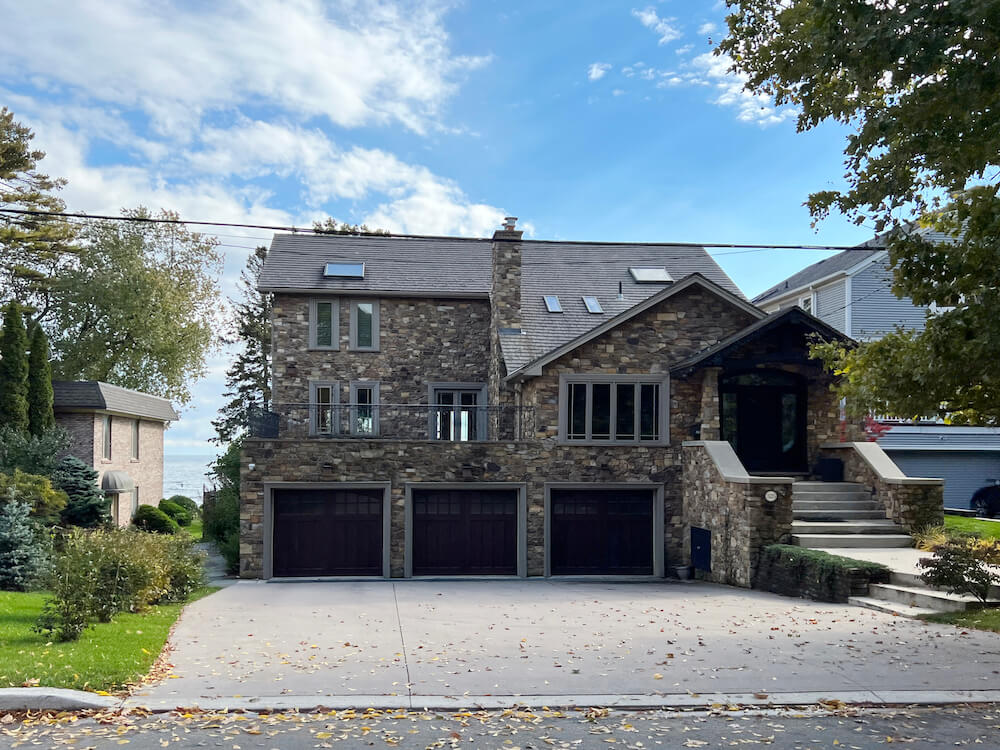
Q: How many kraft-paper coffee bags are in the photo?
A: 0